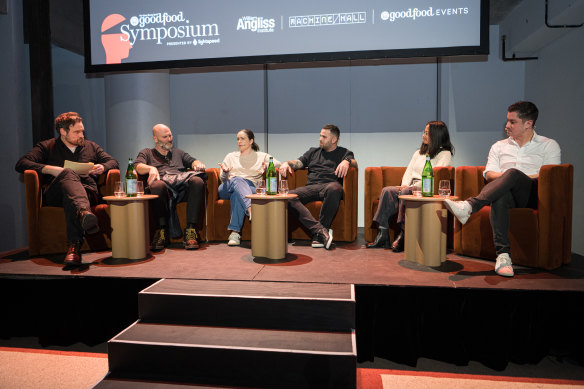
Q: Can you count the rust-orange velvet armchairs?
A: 6